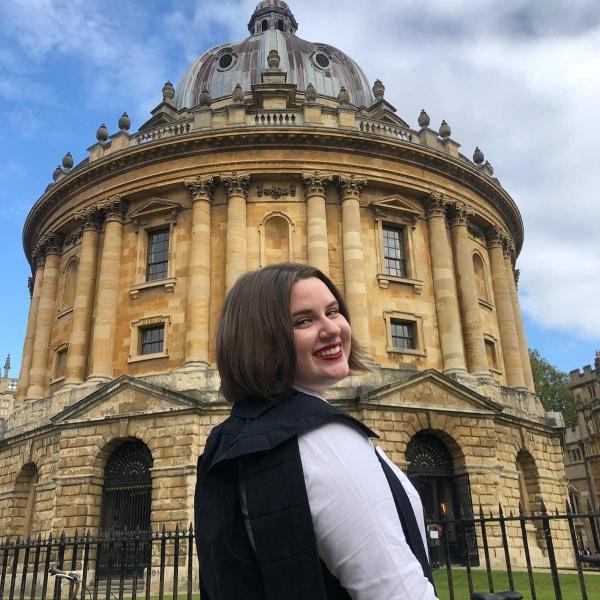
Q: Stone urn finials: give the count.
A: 15